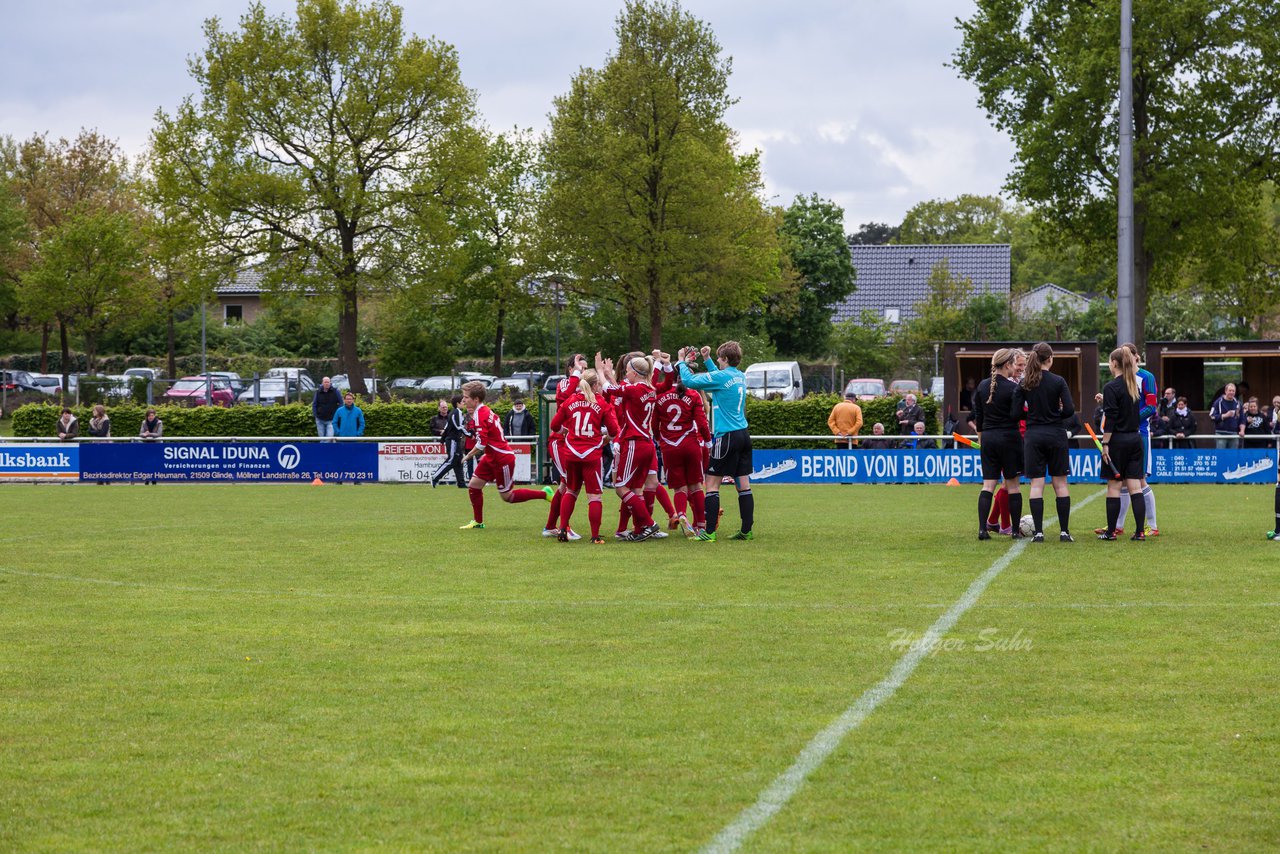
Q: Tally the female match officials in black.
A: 3